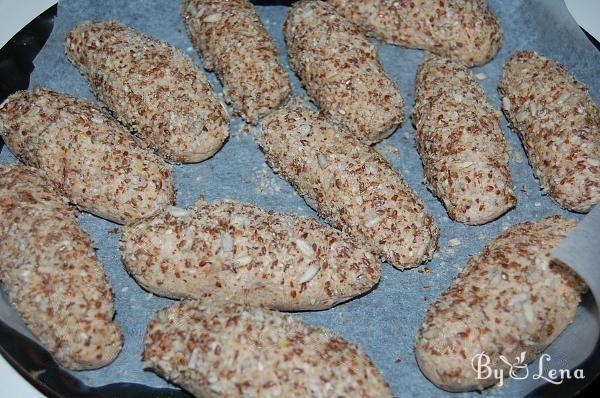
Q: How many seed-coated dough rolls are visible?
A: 12